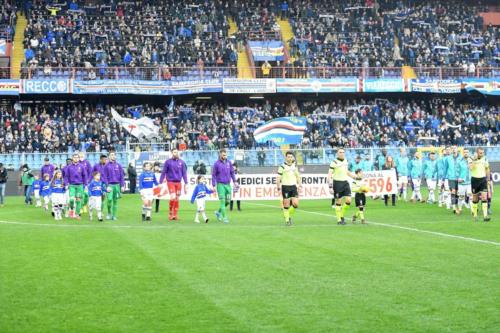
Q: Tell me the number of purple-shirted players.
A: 8